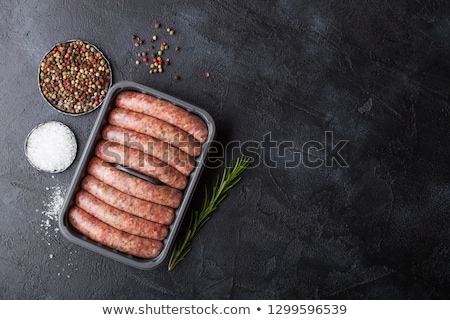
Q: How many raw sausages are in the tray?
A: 8